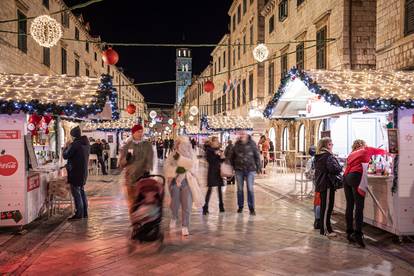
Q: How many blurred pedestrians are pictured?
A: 4